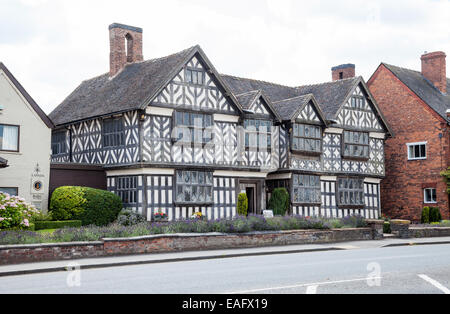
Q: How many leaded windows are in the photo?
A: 12